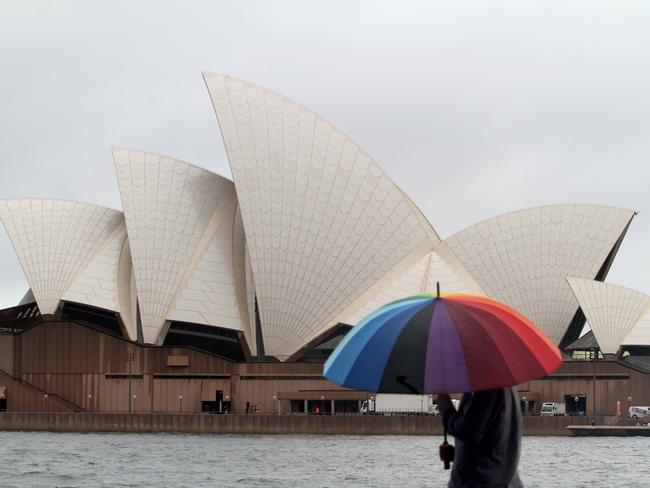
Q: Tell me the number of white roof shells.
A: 5